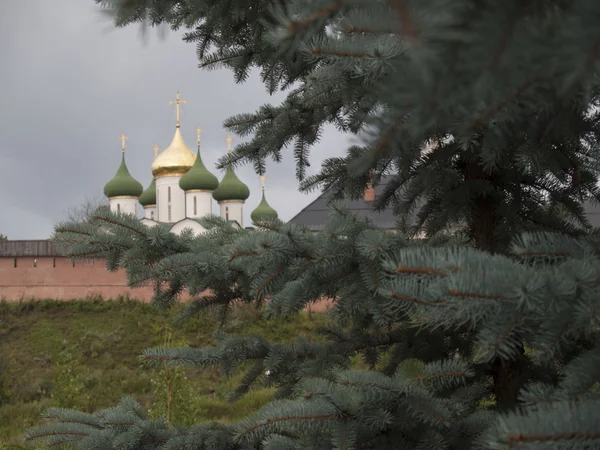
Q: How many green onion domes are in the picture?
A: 5